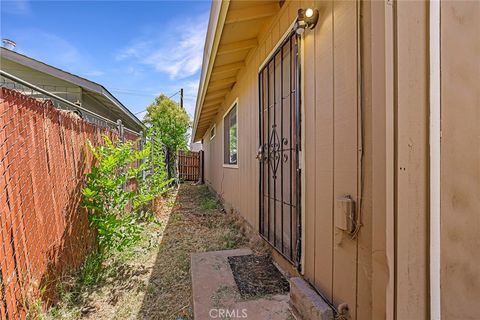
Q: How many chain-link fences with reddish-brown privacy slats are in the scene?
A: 1